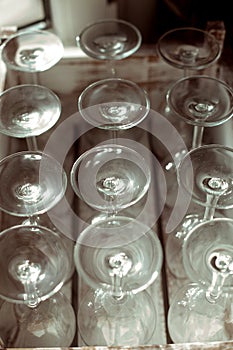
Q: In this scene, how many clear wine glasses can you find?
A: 12